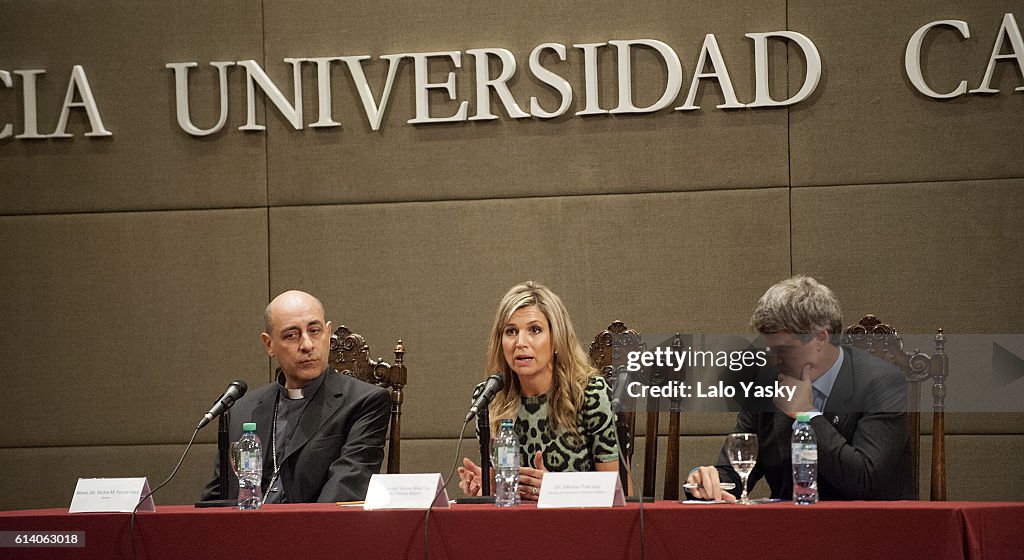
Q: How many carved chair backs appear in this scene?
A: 3